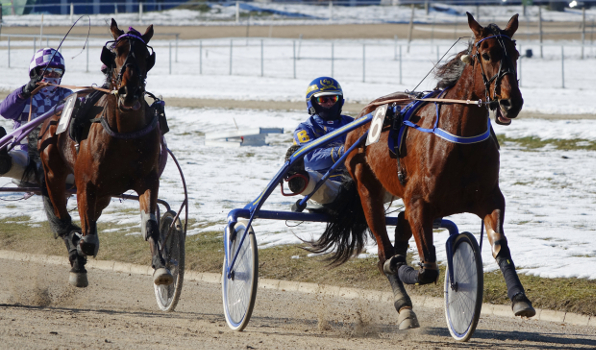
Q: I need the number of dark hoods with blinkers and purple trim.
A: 1